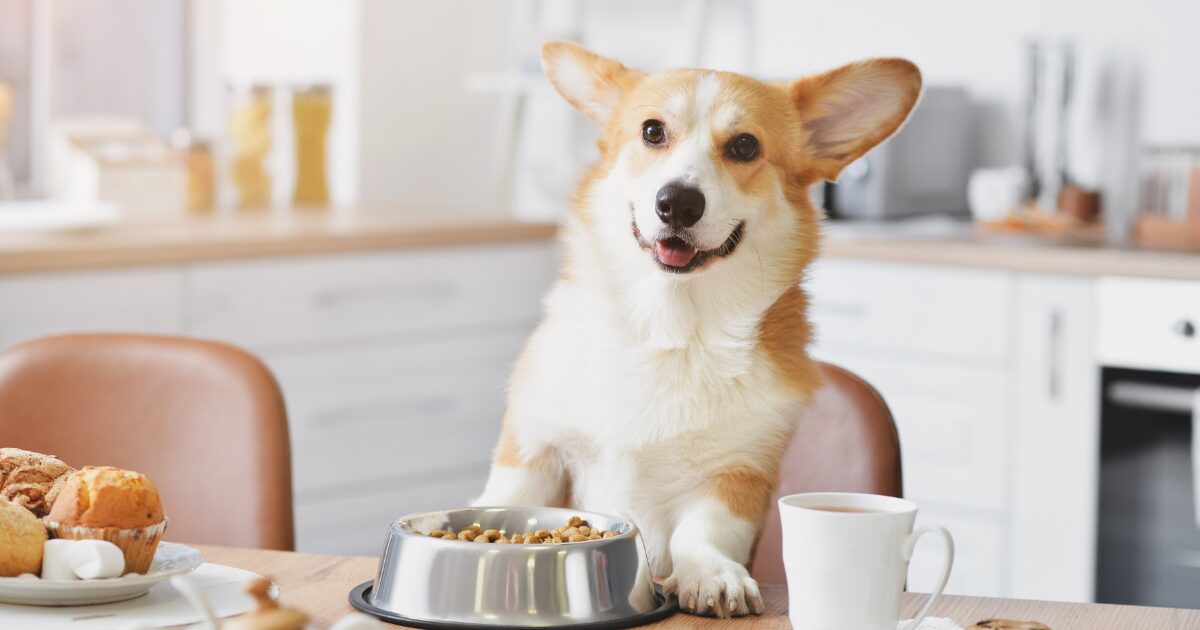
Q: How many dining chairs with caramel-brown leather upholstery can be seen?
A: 2